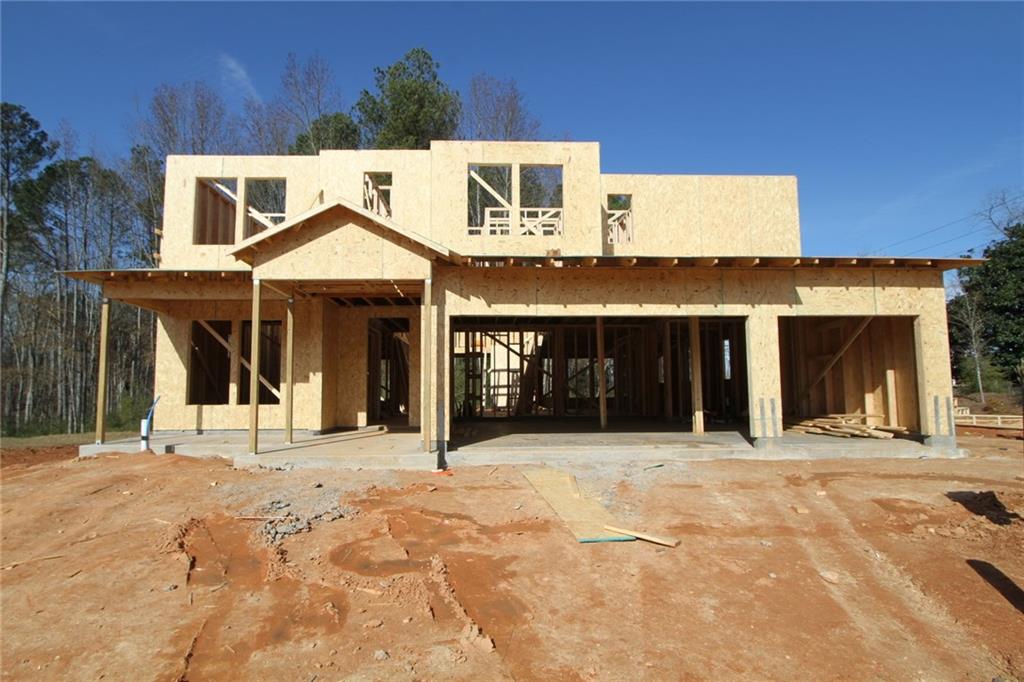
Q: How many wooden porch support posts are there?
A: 4